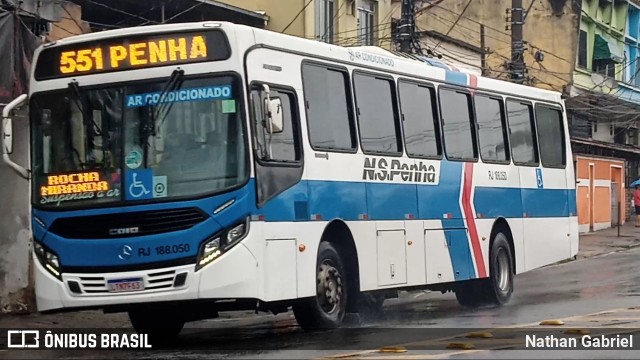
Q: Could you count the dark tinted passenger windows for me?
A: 7